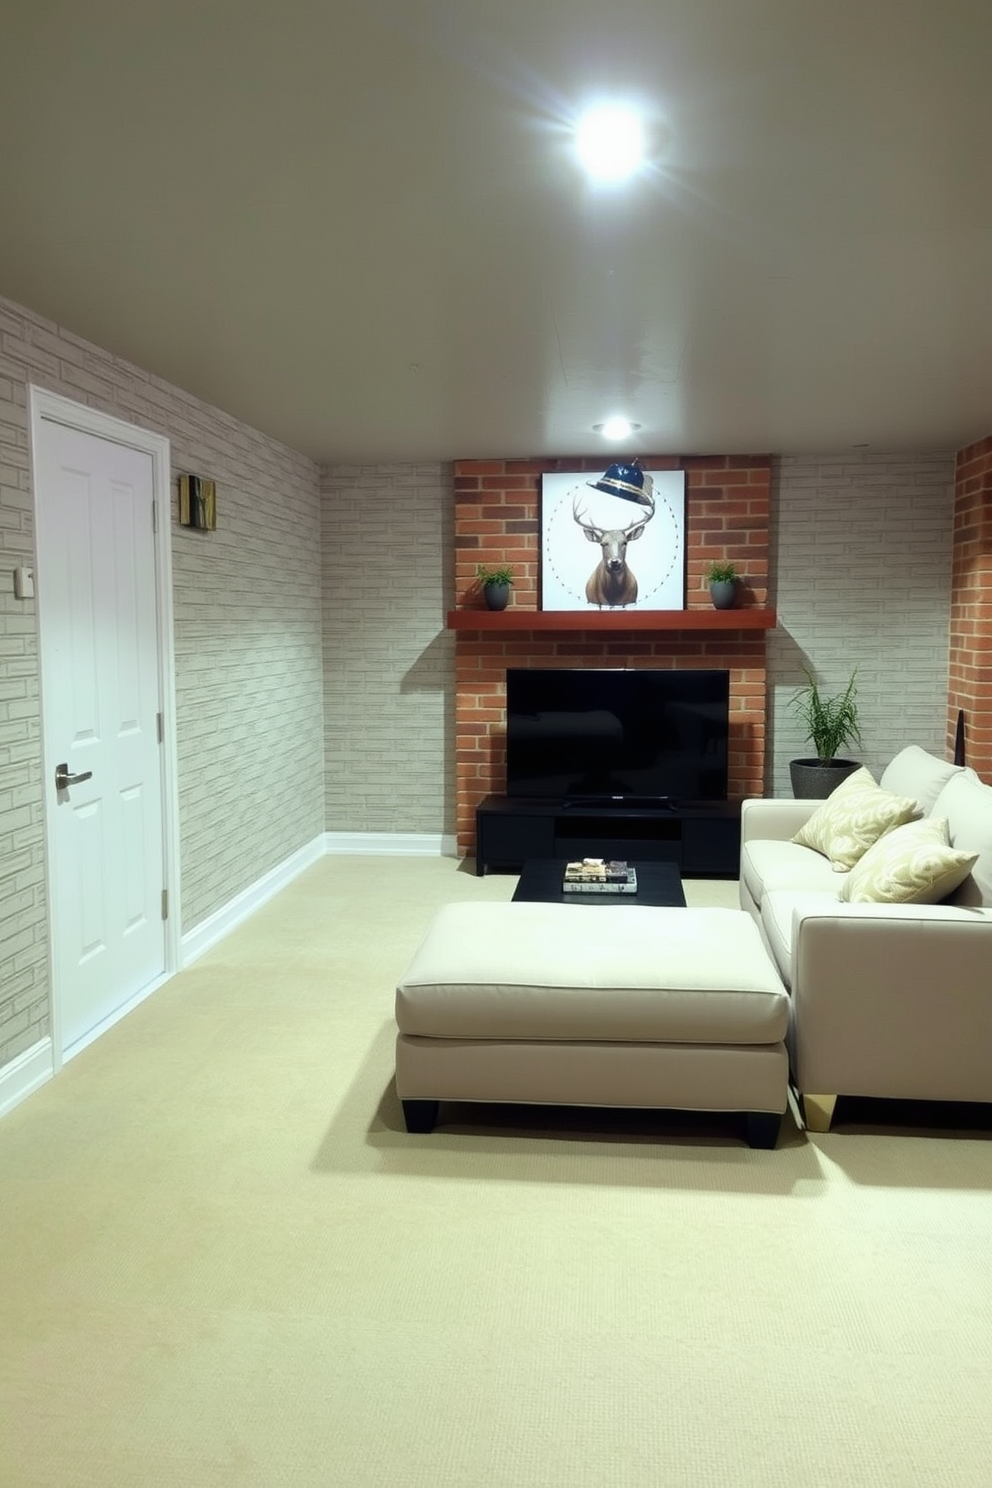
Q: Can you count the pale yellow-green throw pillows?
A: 2